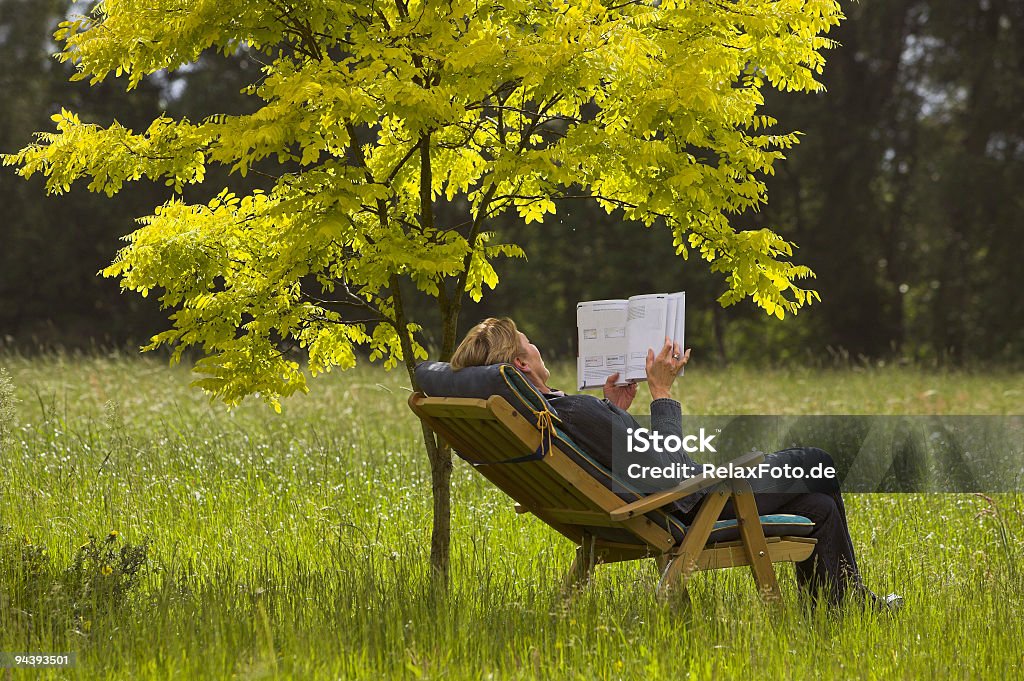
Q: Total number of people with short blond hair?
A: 1